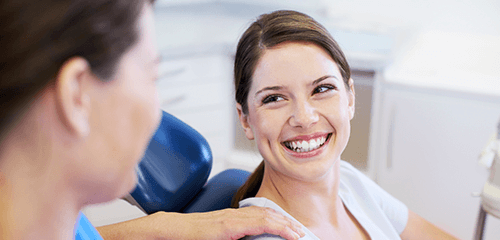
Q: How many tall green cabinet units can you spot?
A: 0